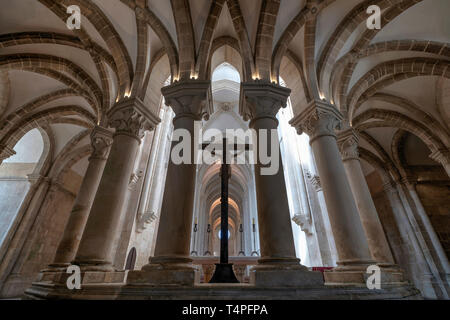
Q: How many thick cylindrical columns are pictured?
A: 6